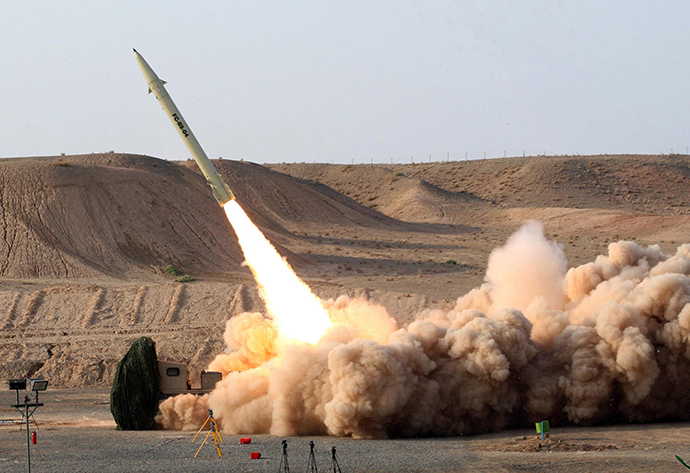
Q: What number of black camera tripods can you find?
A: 3